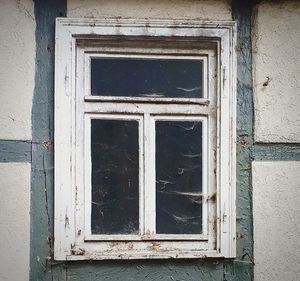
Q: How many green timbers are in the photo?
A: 5